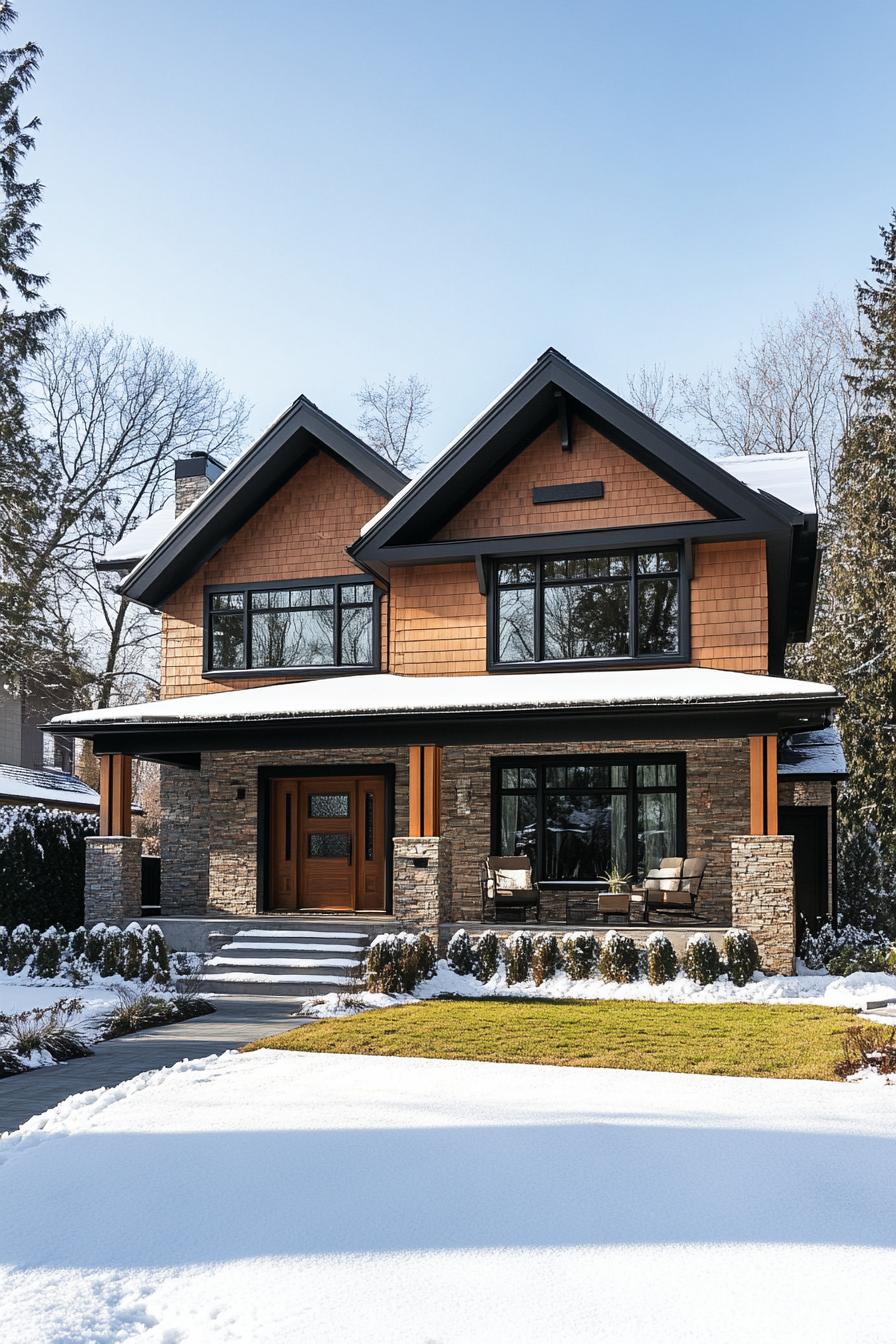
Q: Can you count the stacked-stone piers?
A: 3